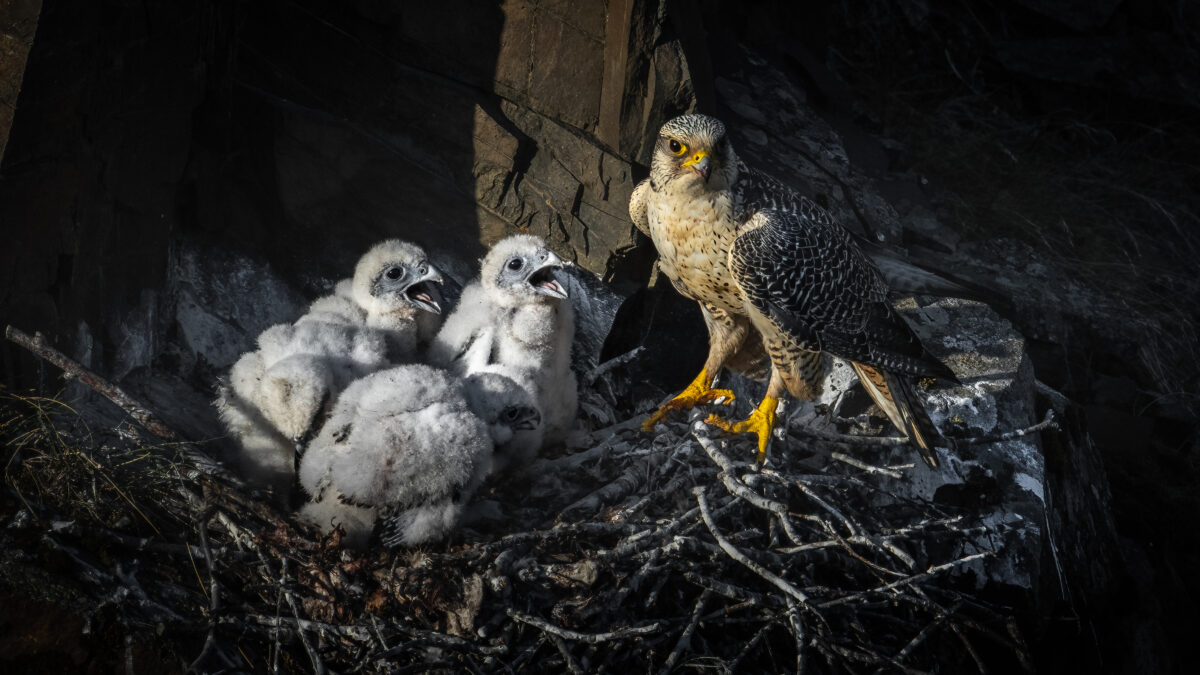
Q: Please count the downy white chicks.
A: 4